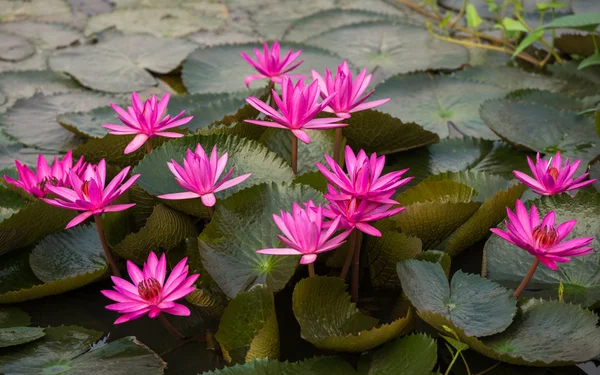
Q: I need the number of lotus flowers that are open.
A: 13